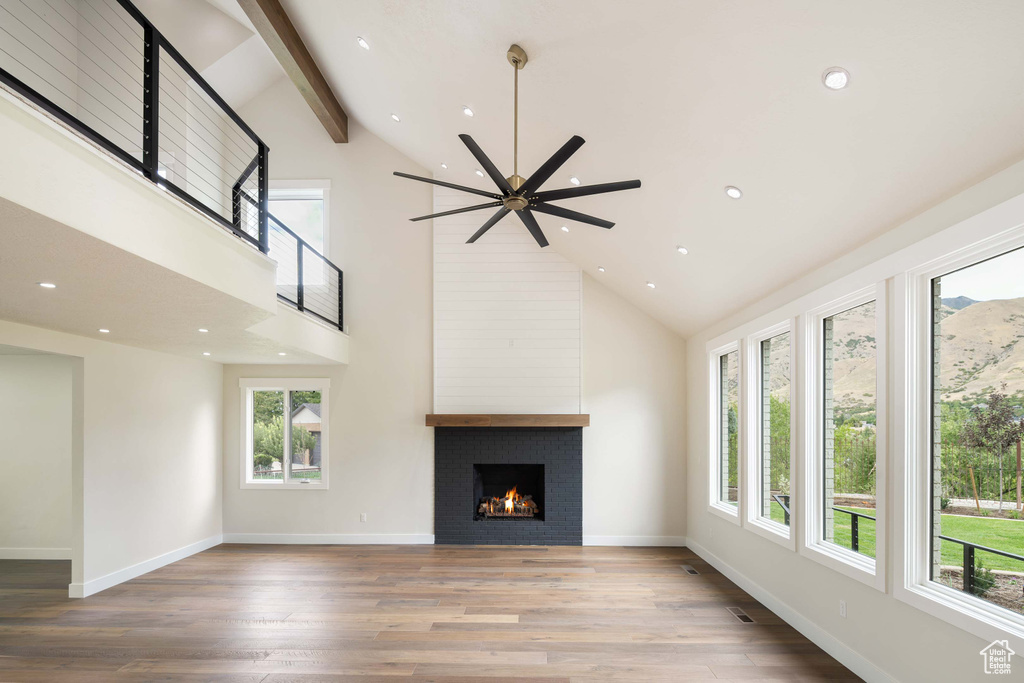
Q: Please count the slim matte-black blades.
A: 8